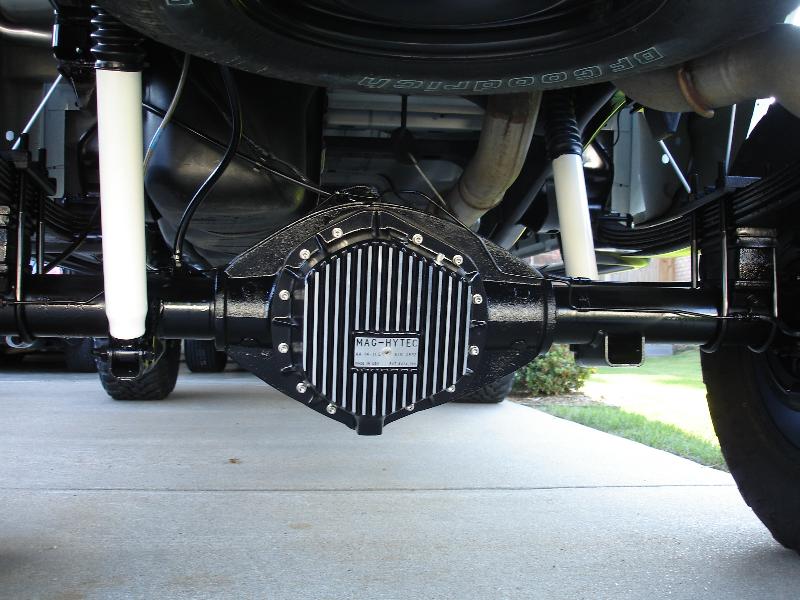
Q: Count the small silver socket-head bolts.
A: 12